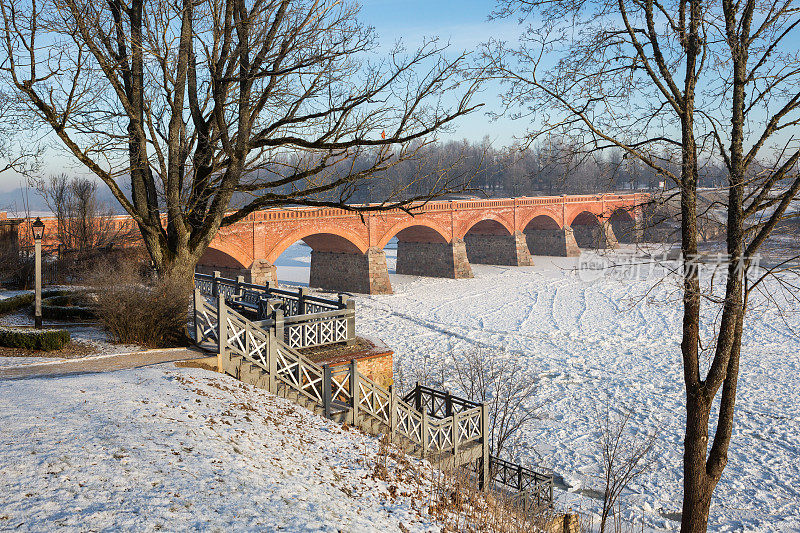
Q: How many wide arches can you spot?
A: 7